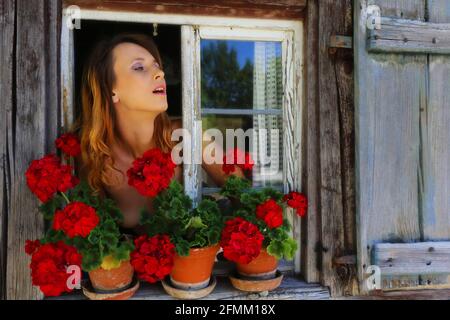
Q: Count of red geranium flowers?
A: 10